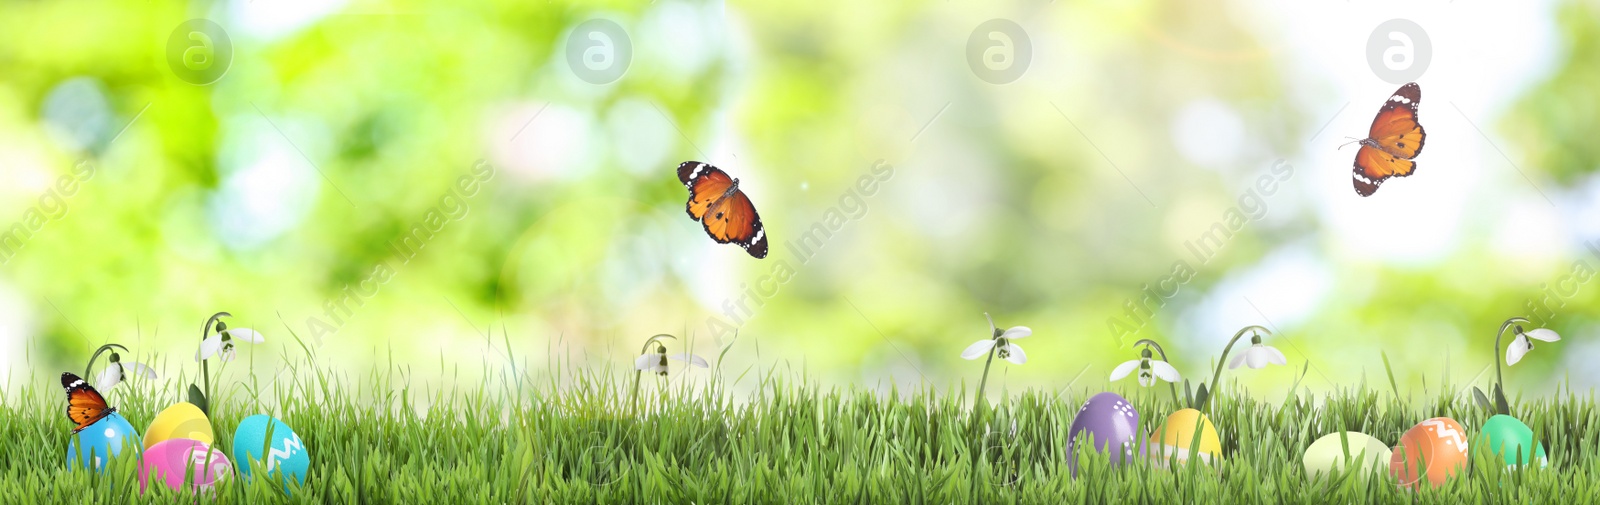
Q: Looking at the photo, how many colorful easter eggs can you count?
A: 9